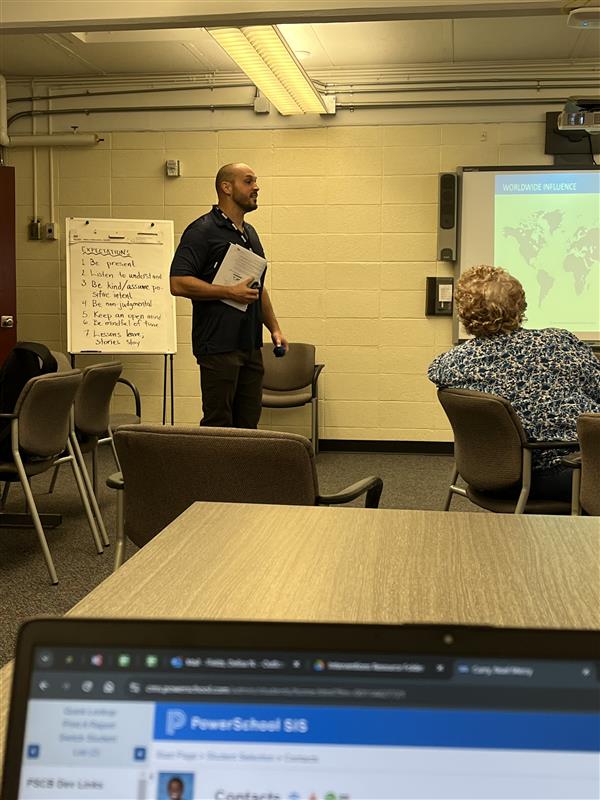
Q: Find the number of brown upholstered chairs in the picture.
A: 7